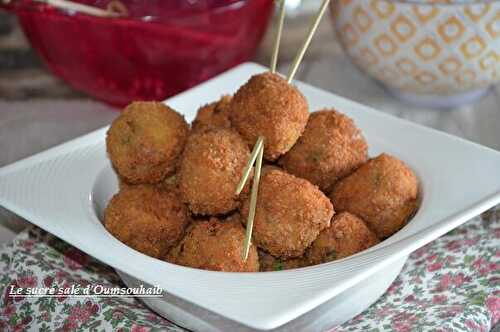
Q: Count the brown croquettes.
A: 10